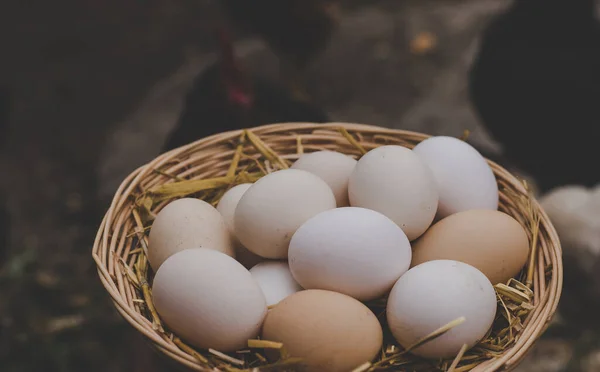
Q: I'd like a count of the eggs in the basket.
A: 12